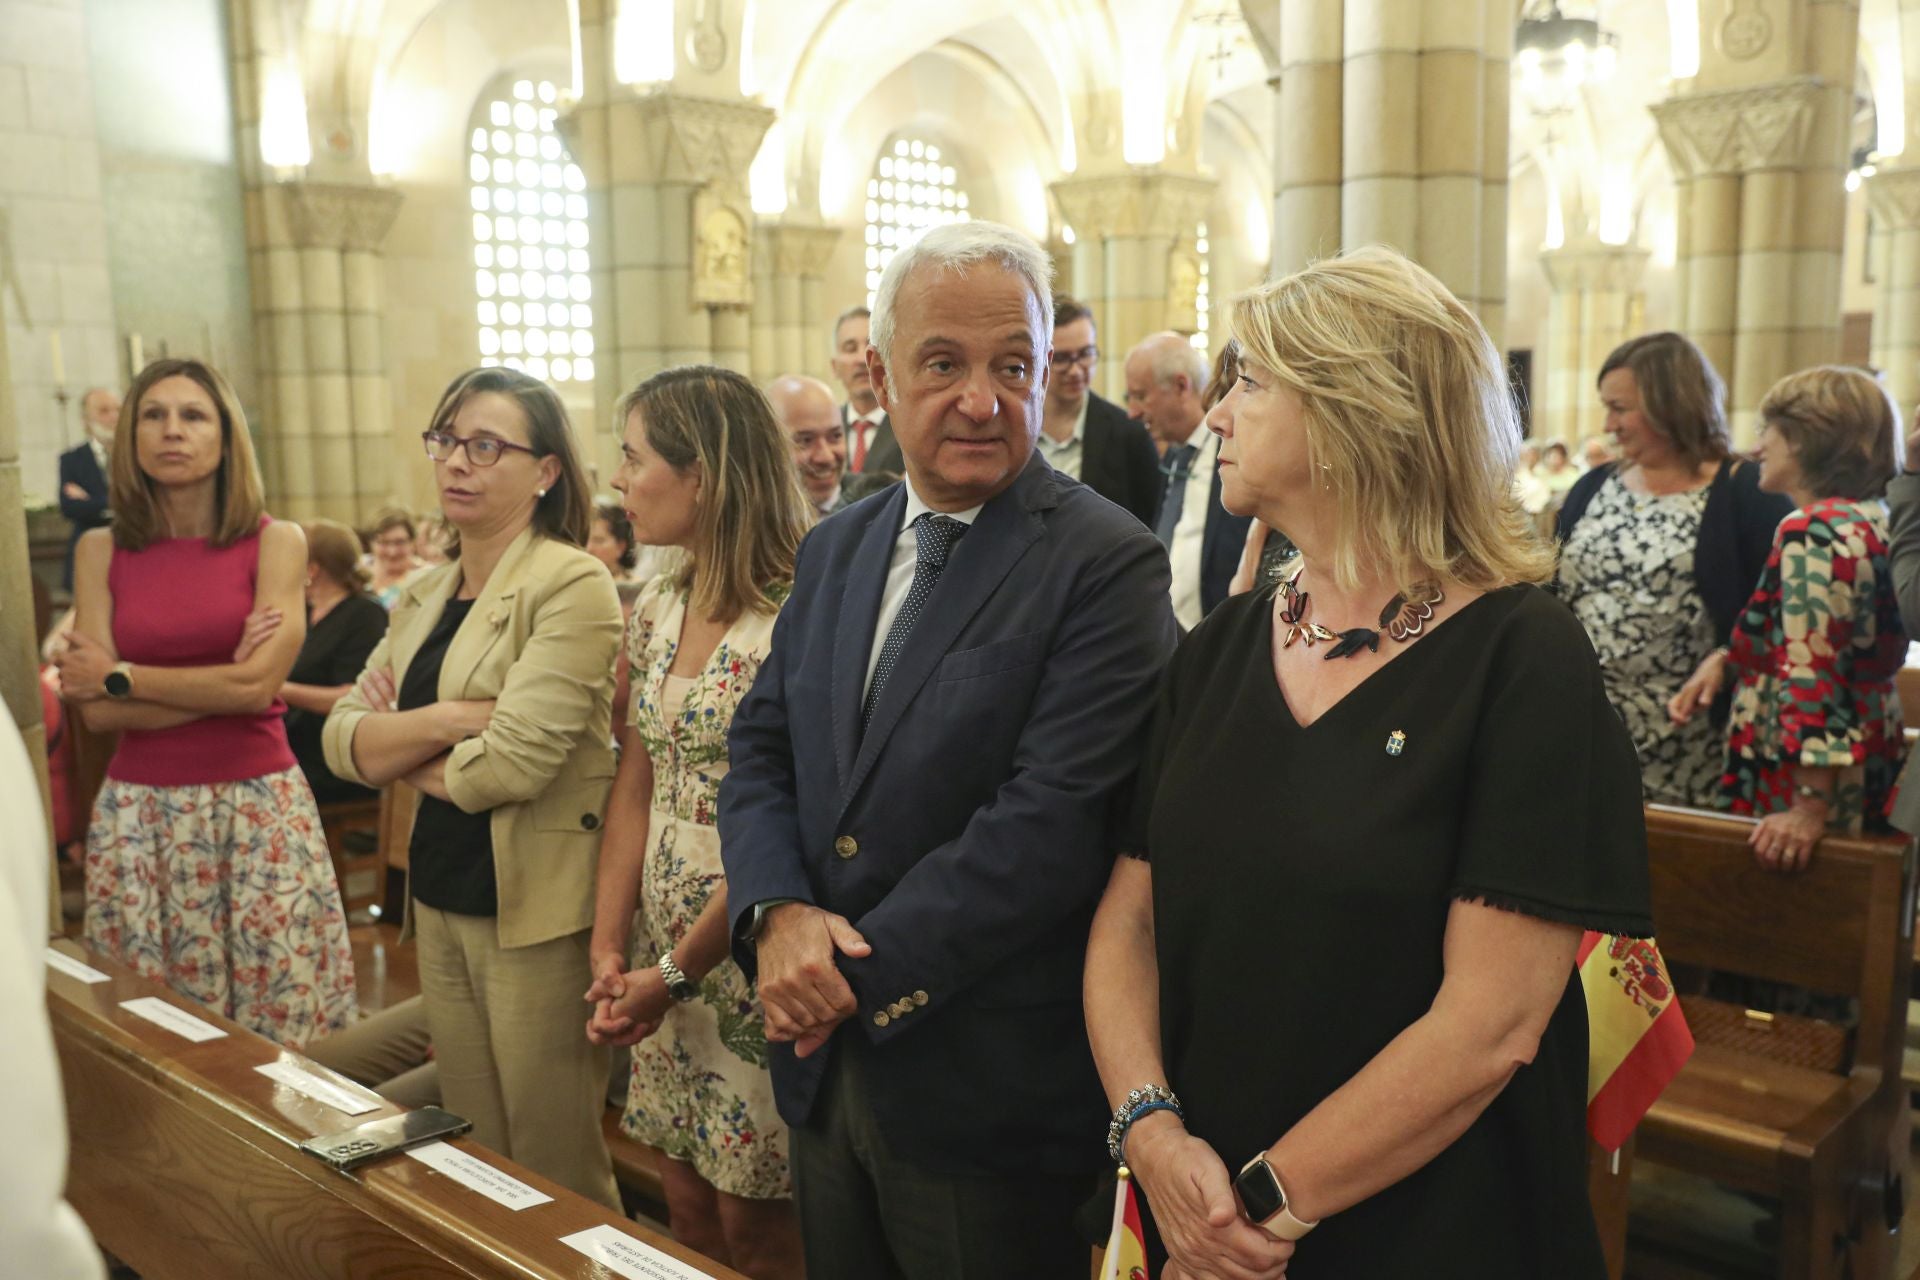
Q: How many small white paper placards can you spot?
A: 5